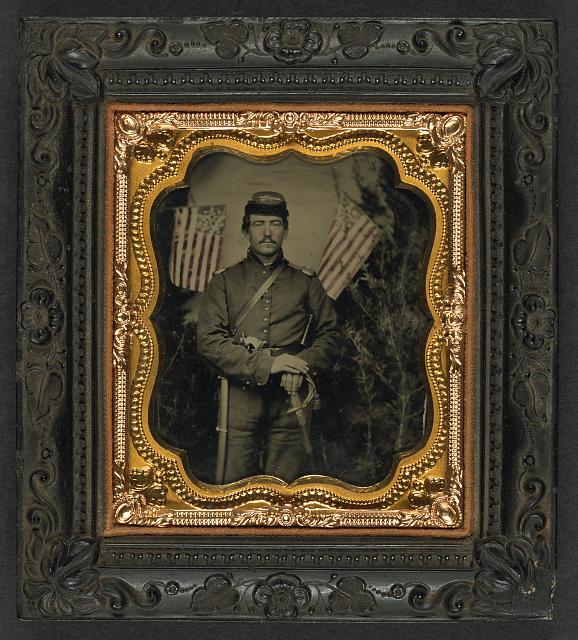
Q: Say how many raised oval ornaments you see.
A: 4